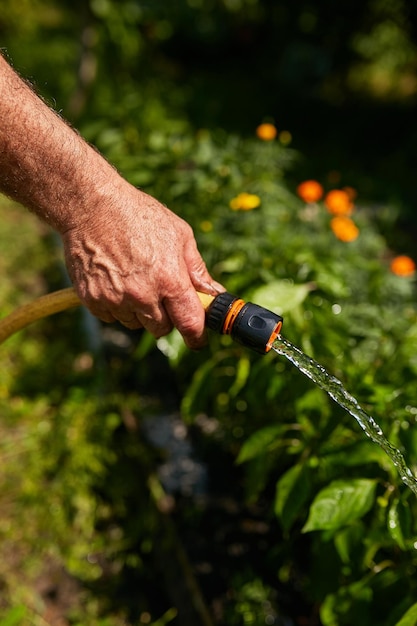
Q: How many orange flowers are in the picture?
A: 5